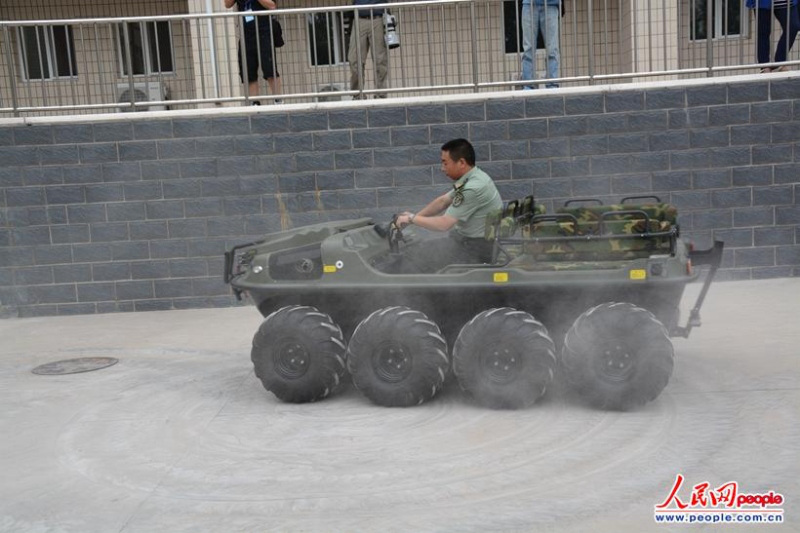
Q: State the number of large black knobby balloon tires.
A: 4